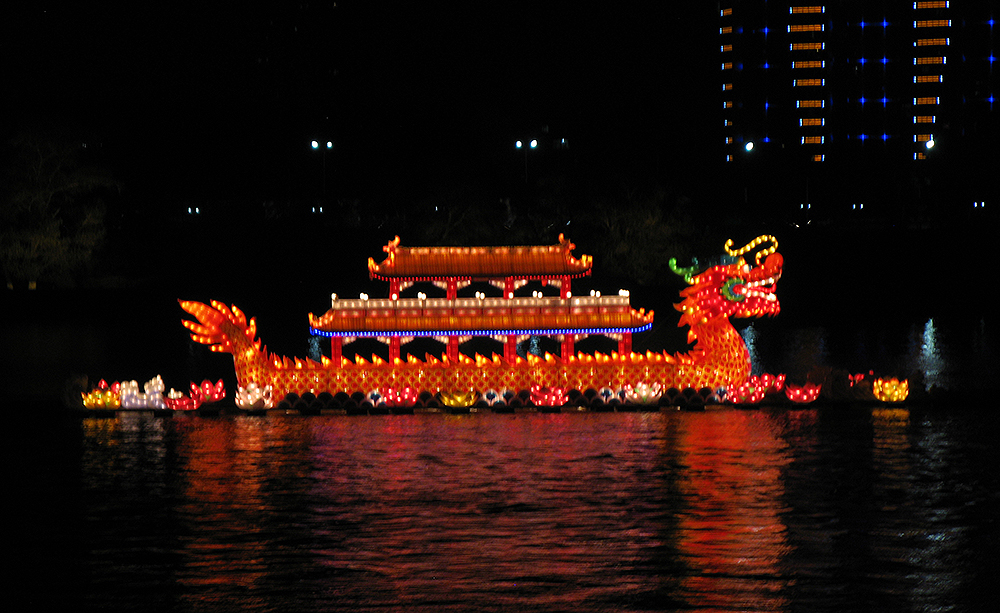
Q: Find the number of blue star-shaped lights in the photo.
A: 15